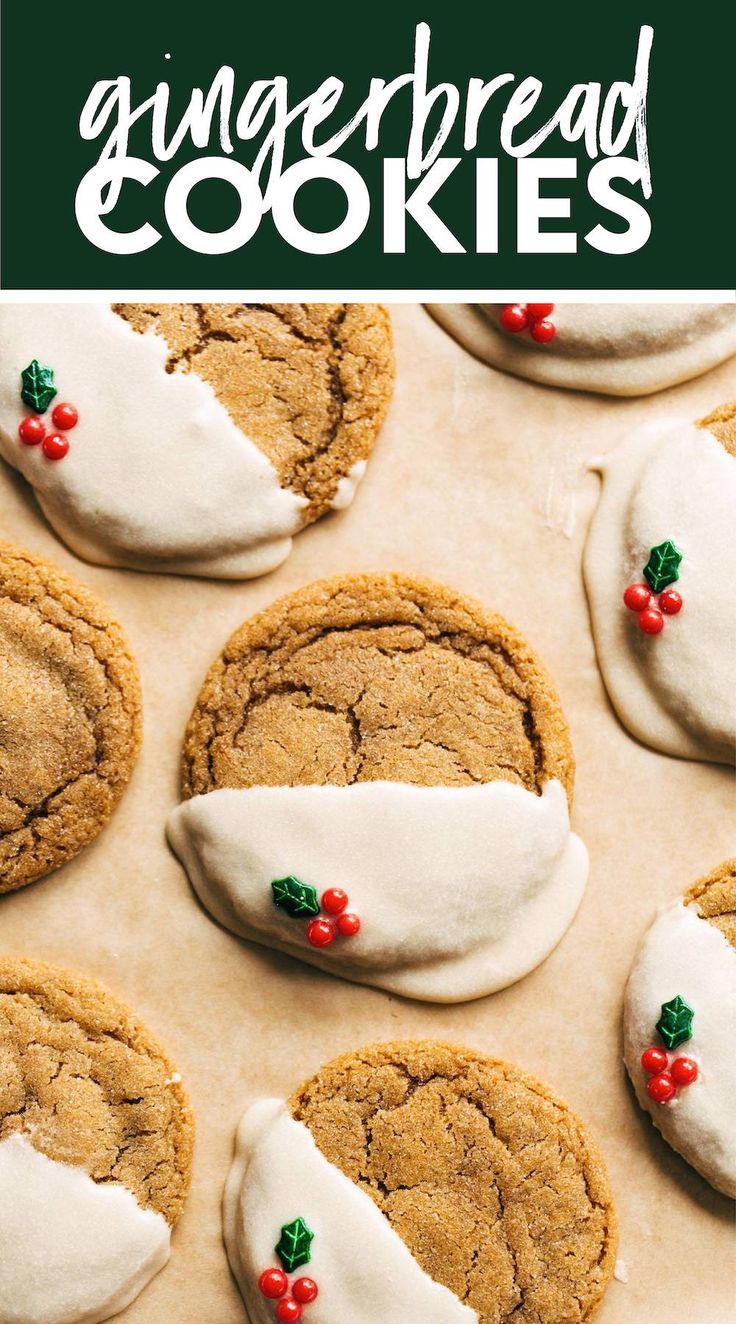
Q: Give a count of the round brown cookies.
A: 8